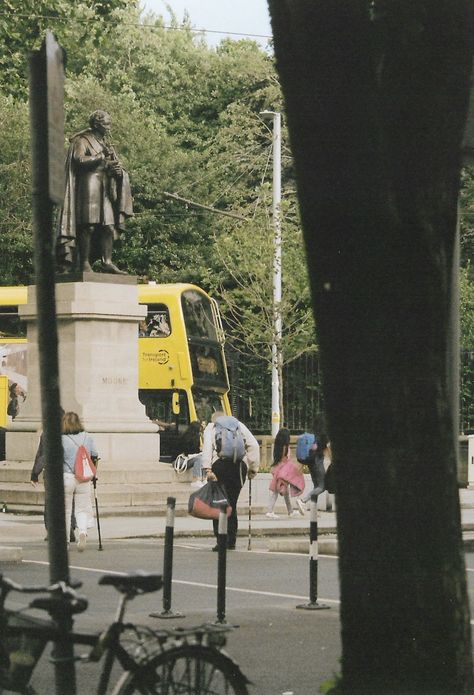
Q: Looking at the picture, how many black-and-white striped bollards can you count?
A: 3